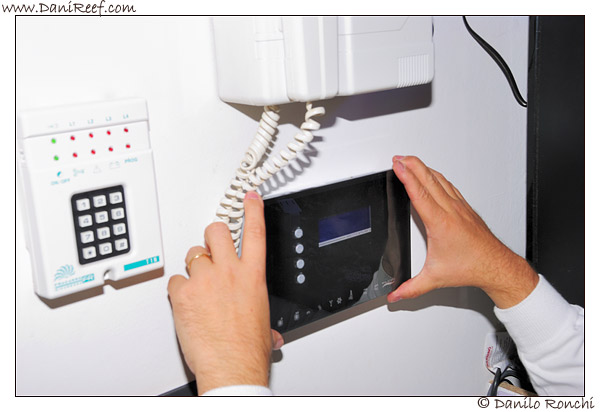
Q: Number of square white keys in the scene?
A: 12